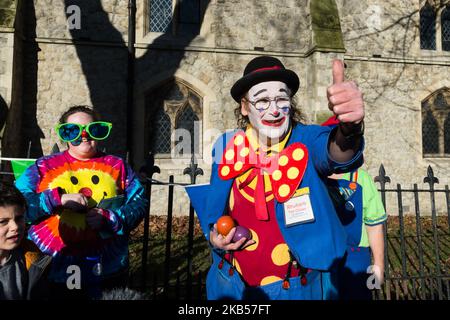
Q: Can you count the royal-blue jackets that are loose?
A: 1